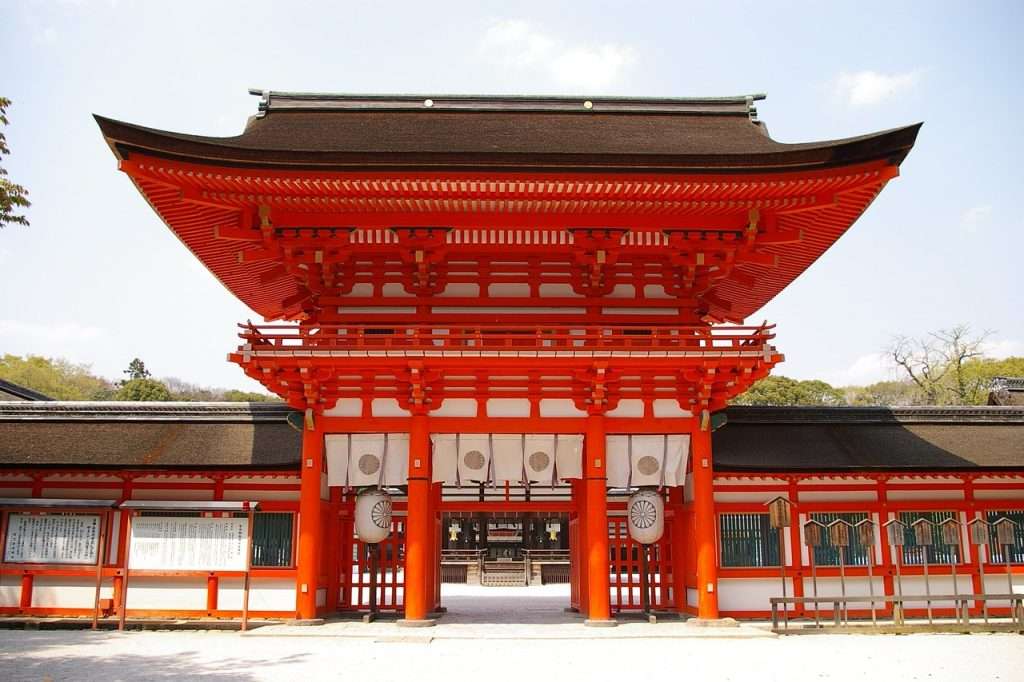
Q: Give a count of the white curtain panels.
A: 11